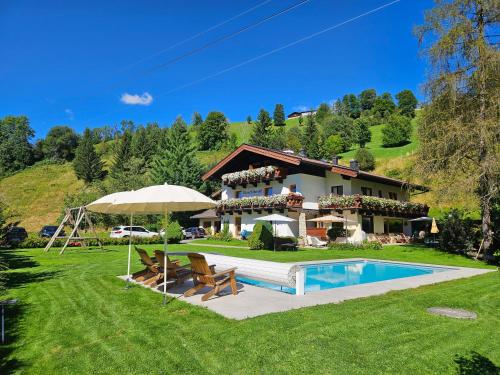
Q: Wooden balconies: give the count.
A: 3